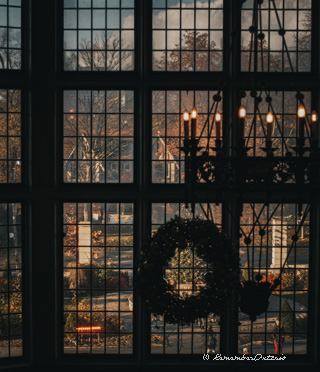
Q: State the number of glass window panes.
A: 12